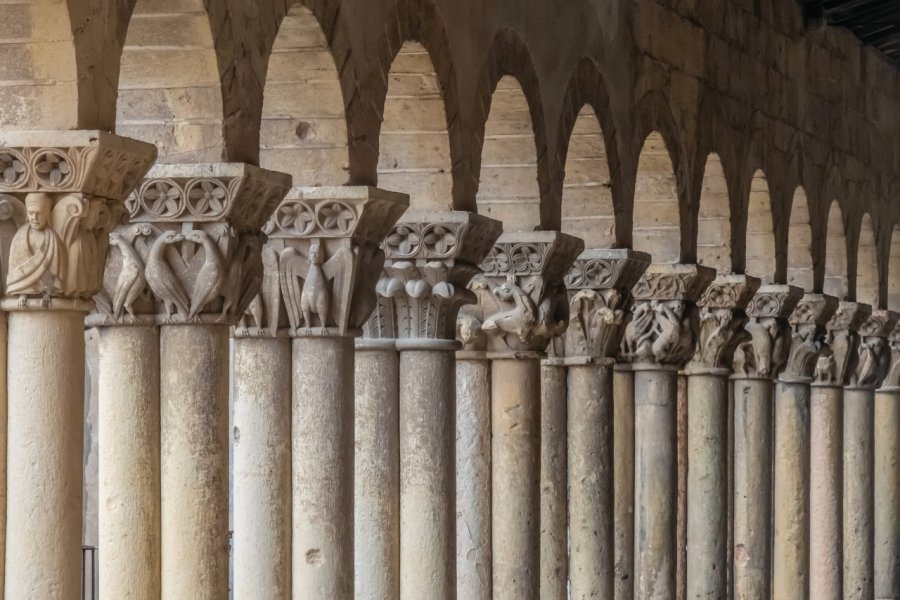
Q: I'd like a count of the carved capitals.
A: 13